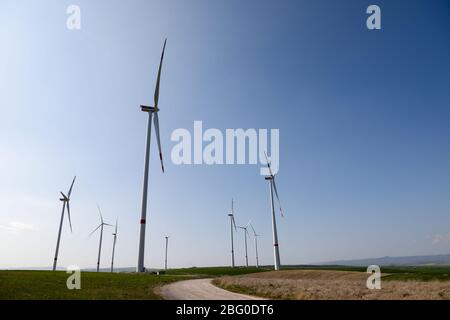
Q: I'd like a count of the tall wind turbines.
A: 9